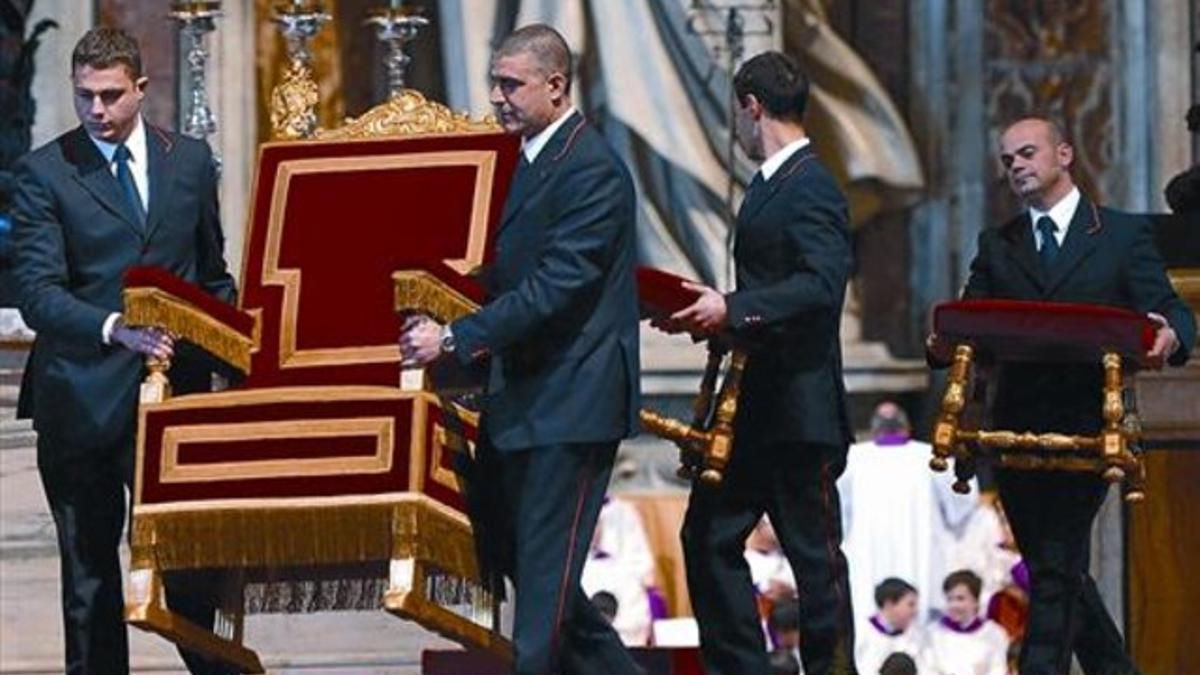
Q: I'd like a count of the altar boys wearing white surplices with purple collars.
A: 2